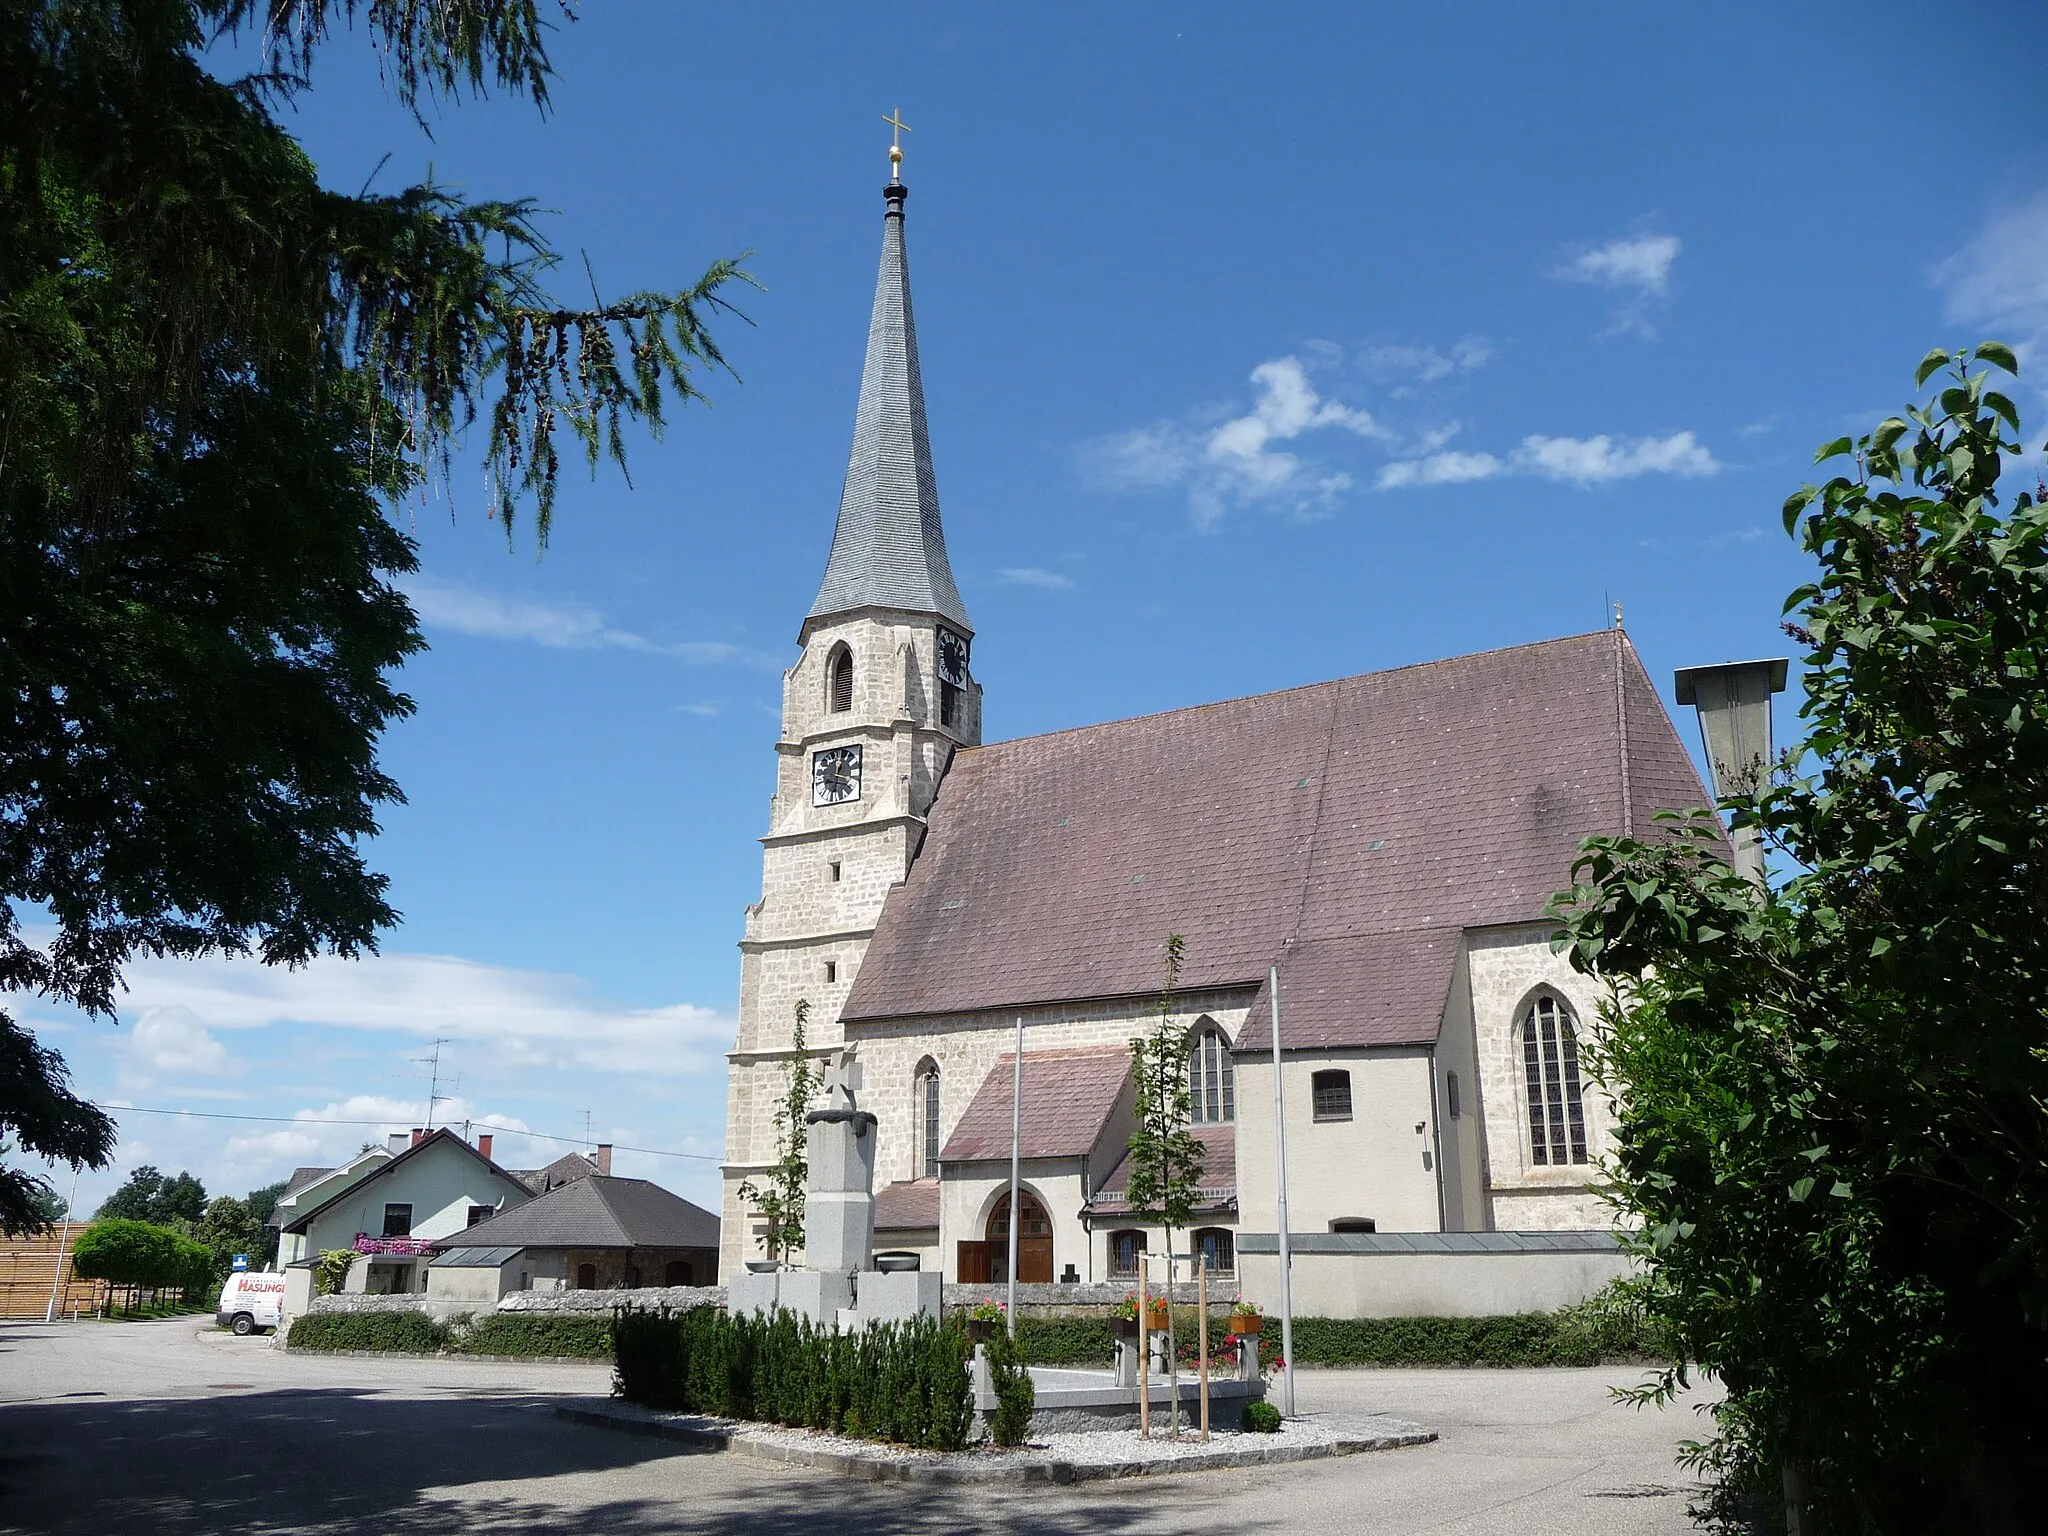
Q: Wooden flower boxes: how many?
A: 4